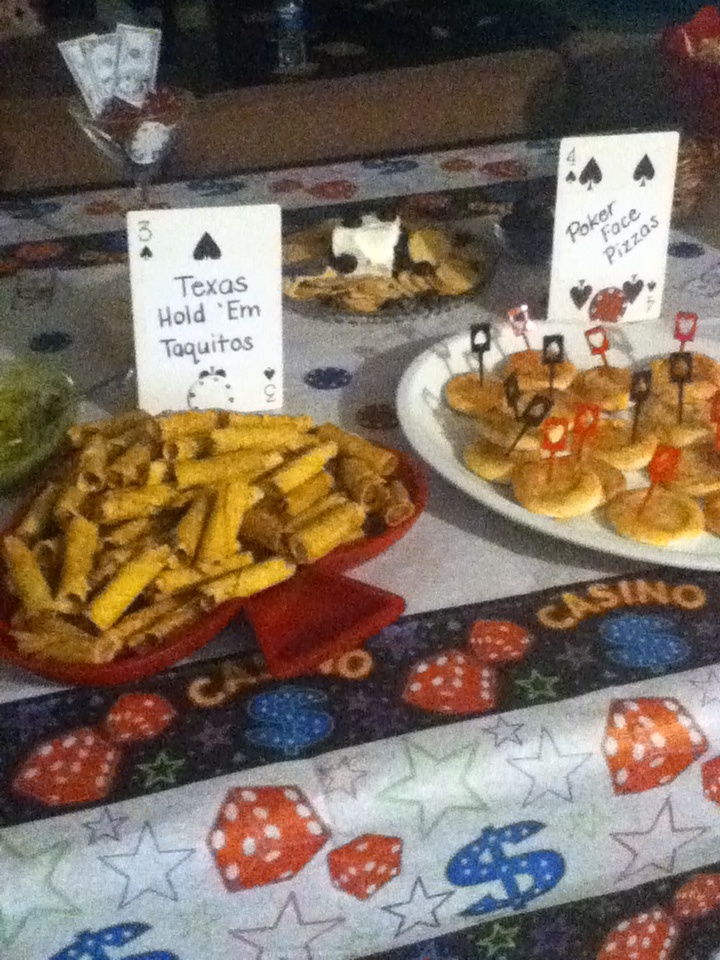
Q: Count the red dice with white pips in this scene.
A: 10